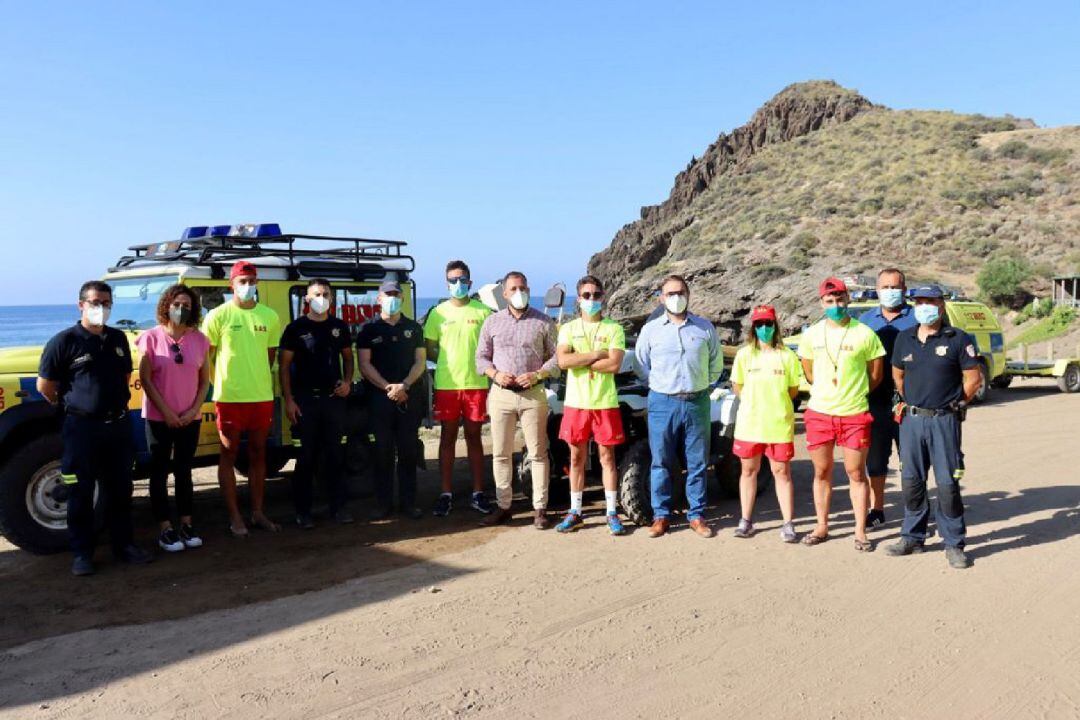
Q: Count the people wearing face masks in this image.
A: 13